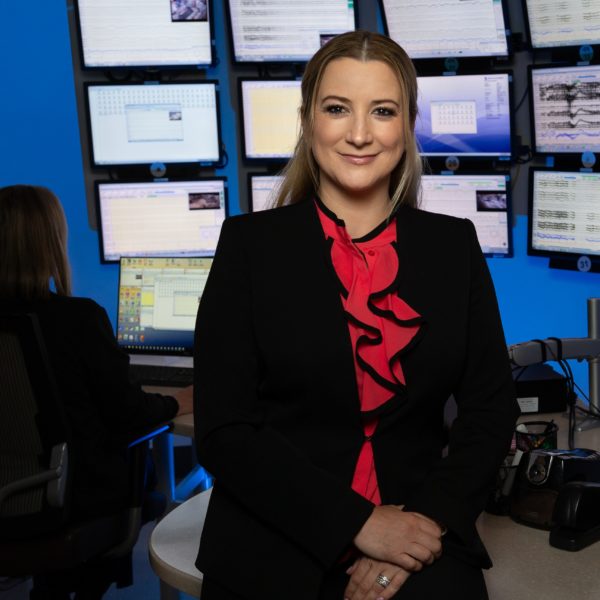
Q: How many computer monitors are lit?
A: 13